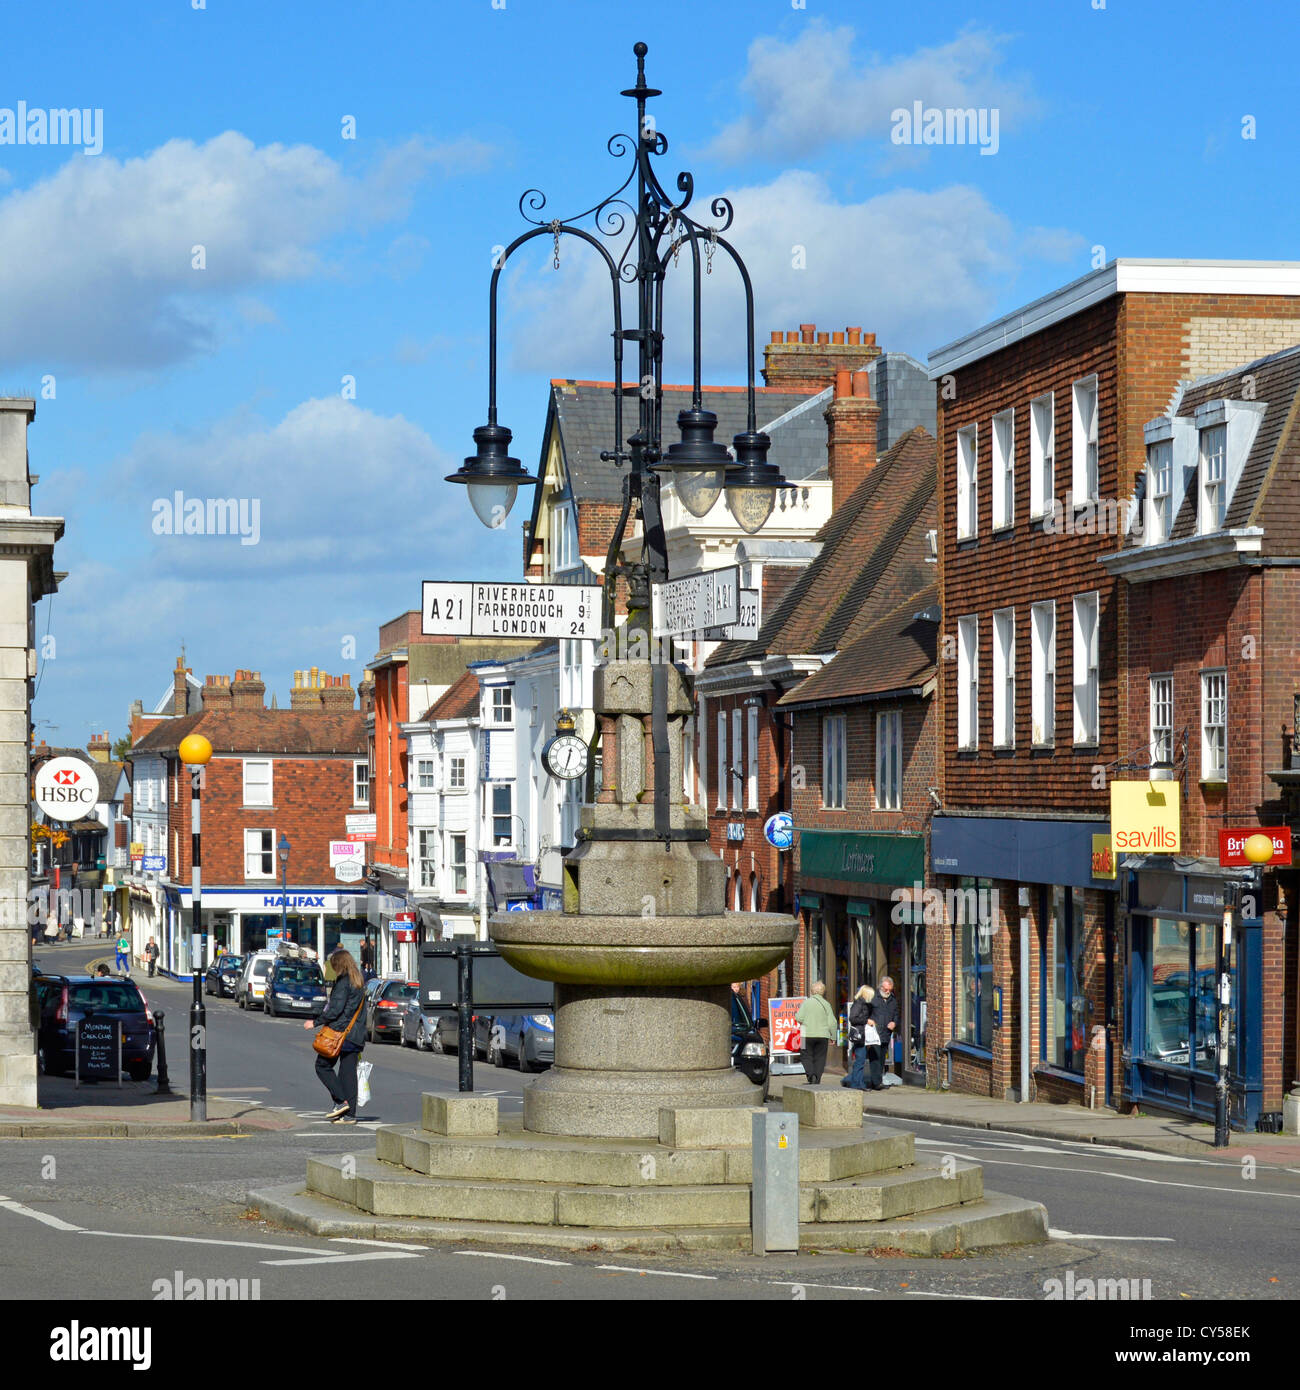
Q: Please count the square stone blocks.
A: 3